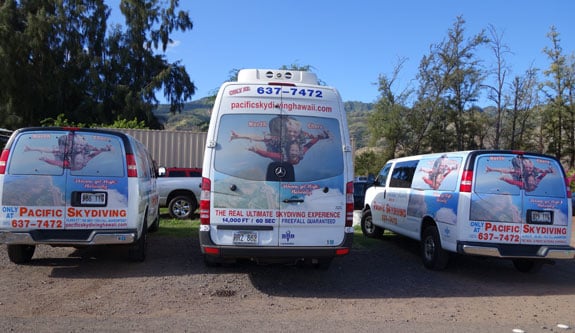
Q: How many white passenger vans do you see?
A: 3